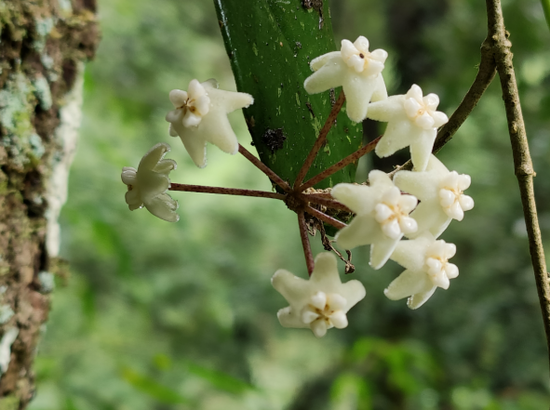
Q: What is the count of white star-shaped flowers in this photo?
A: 8